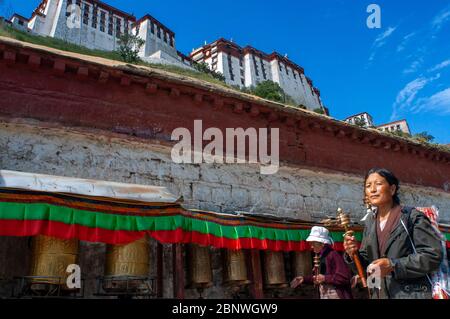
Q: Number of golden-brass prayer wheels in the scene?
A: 6